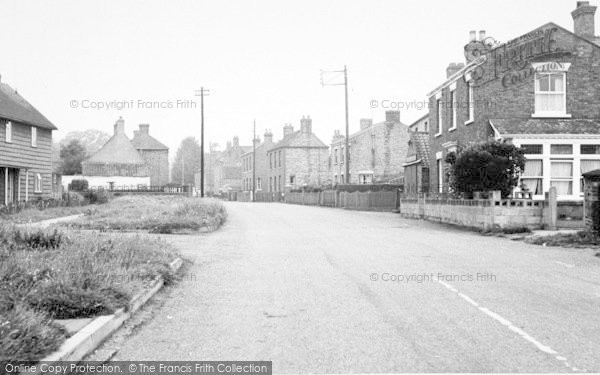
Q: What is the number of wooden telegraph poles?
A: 3